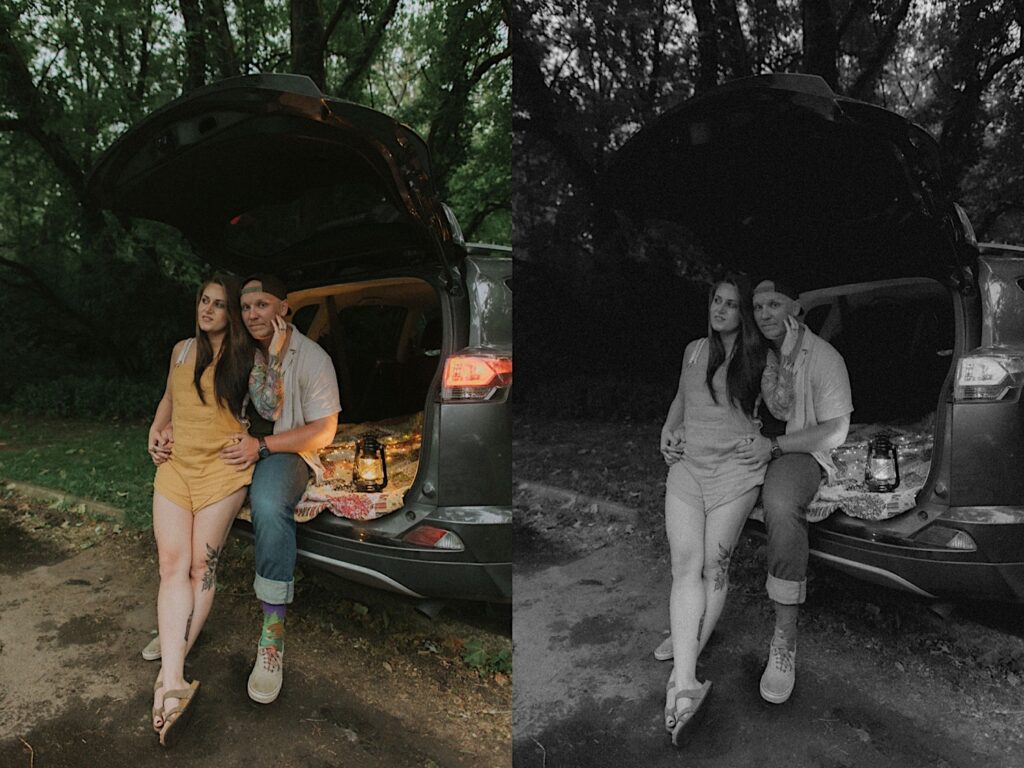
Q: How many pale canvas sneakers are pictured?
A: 4